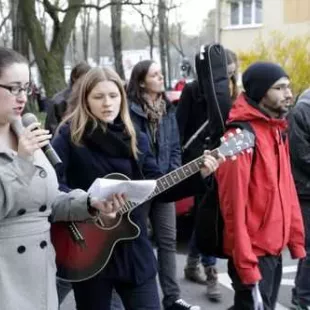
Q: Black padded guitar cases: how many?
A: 1